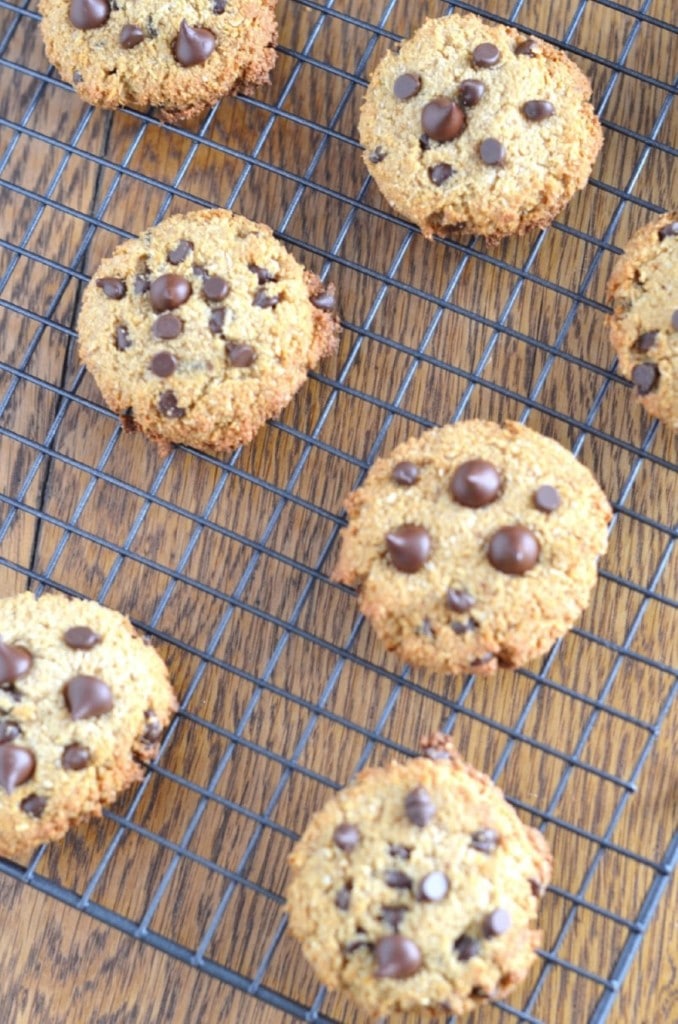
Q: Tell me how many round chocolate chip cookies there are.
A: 7